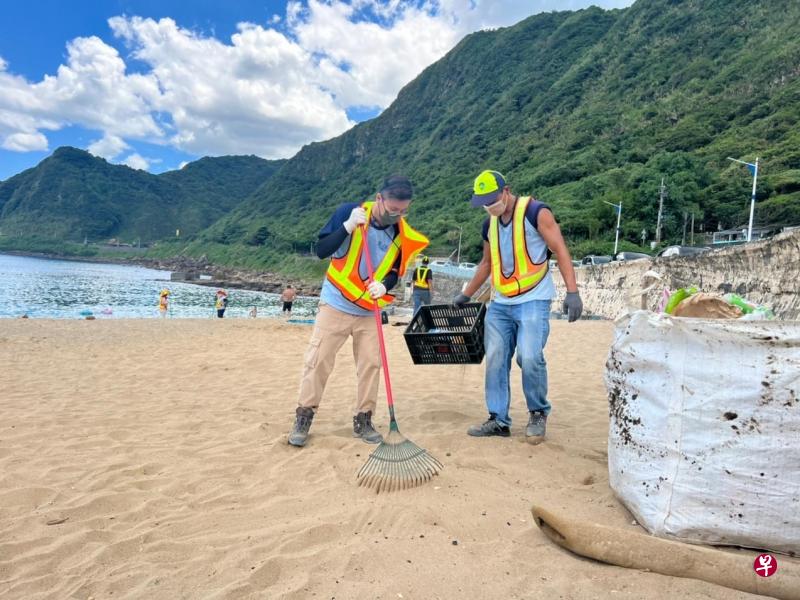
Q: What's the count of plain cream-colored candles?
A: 0